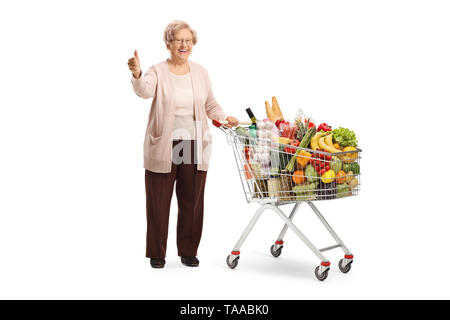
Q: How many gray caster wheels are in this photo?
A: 4